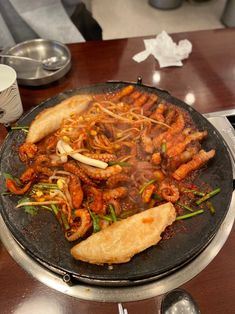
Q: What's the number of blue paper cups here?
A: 0